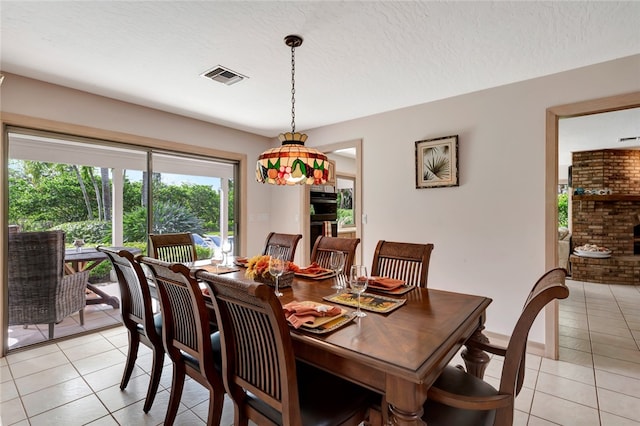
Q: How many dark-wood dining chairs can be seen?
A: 8